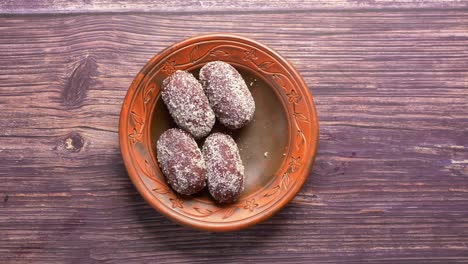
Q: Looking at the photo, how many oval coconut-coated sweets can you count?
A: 4